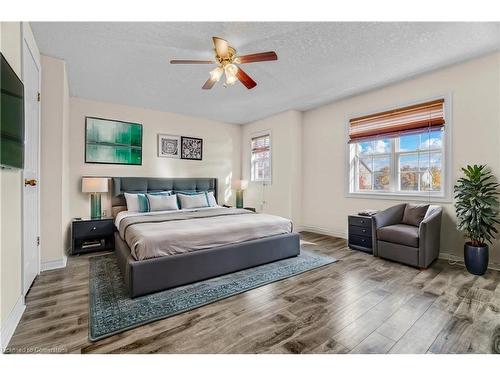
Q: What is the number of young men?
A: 0